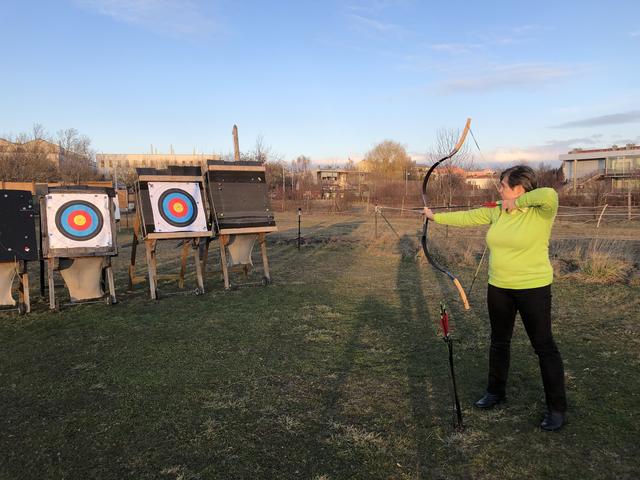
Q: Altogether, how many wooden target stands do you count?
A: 4